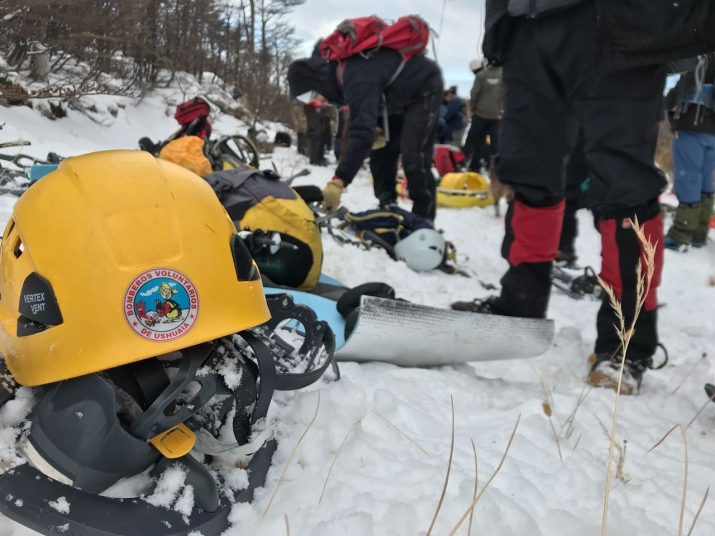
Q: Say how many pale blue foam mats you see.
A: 1